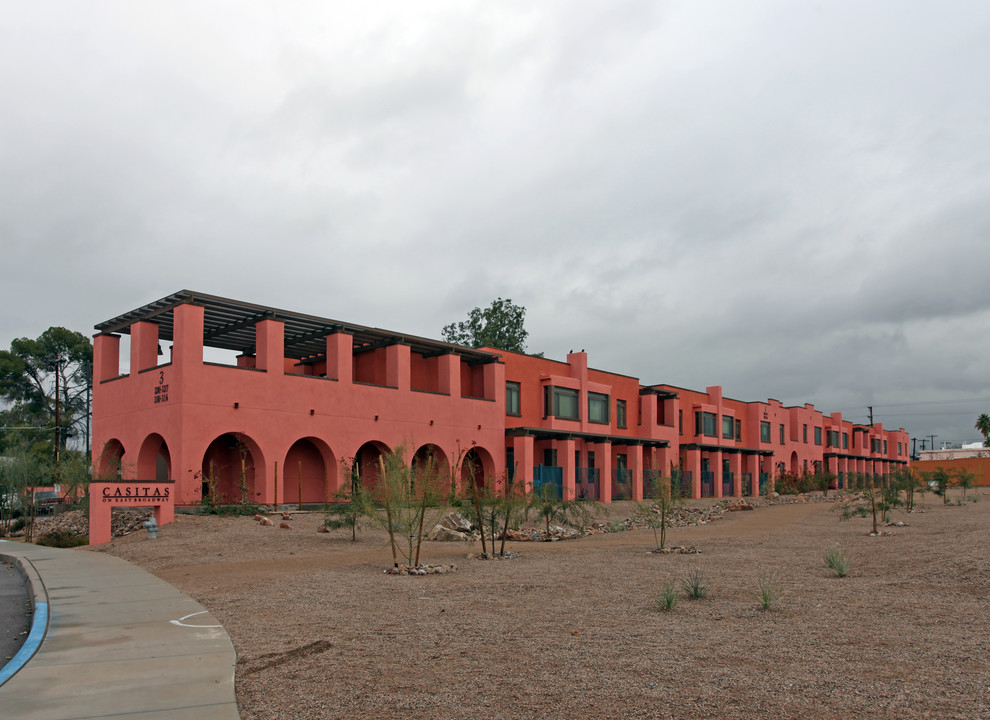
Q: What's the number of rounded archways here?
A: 8